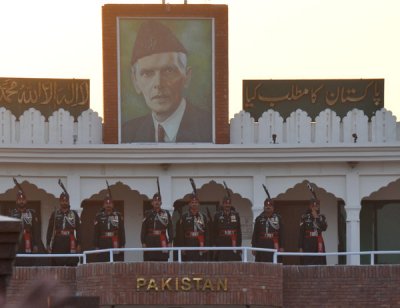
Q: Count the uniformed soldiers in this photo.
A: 8